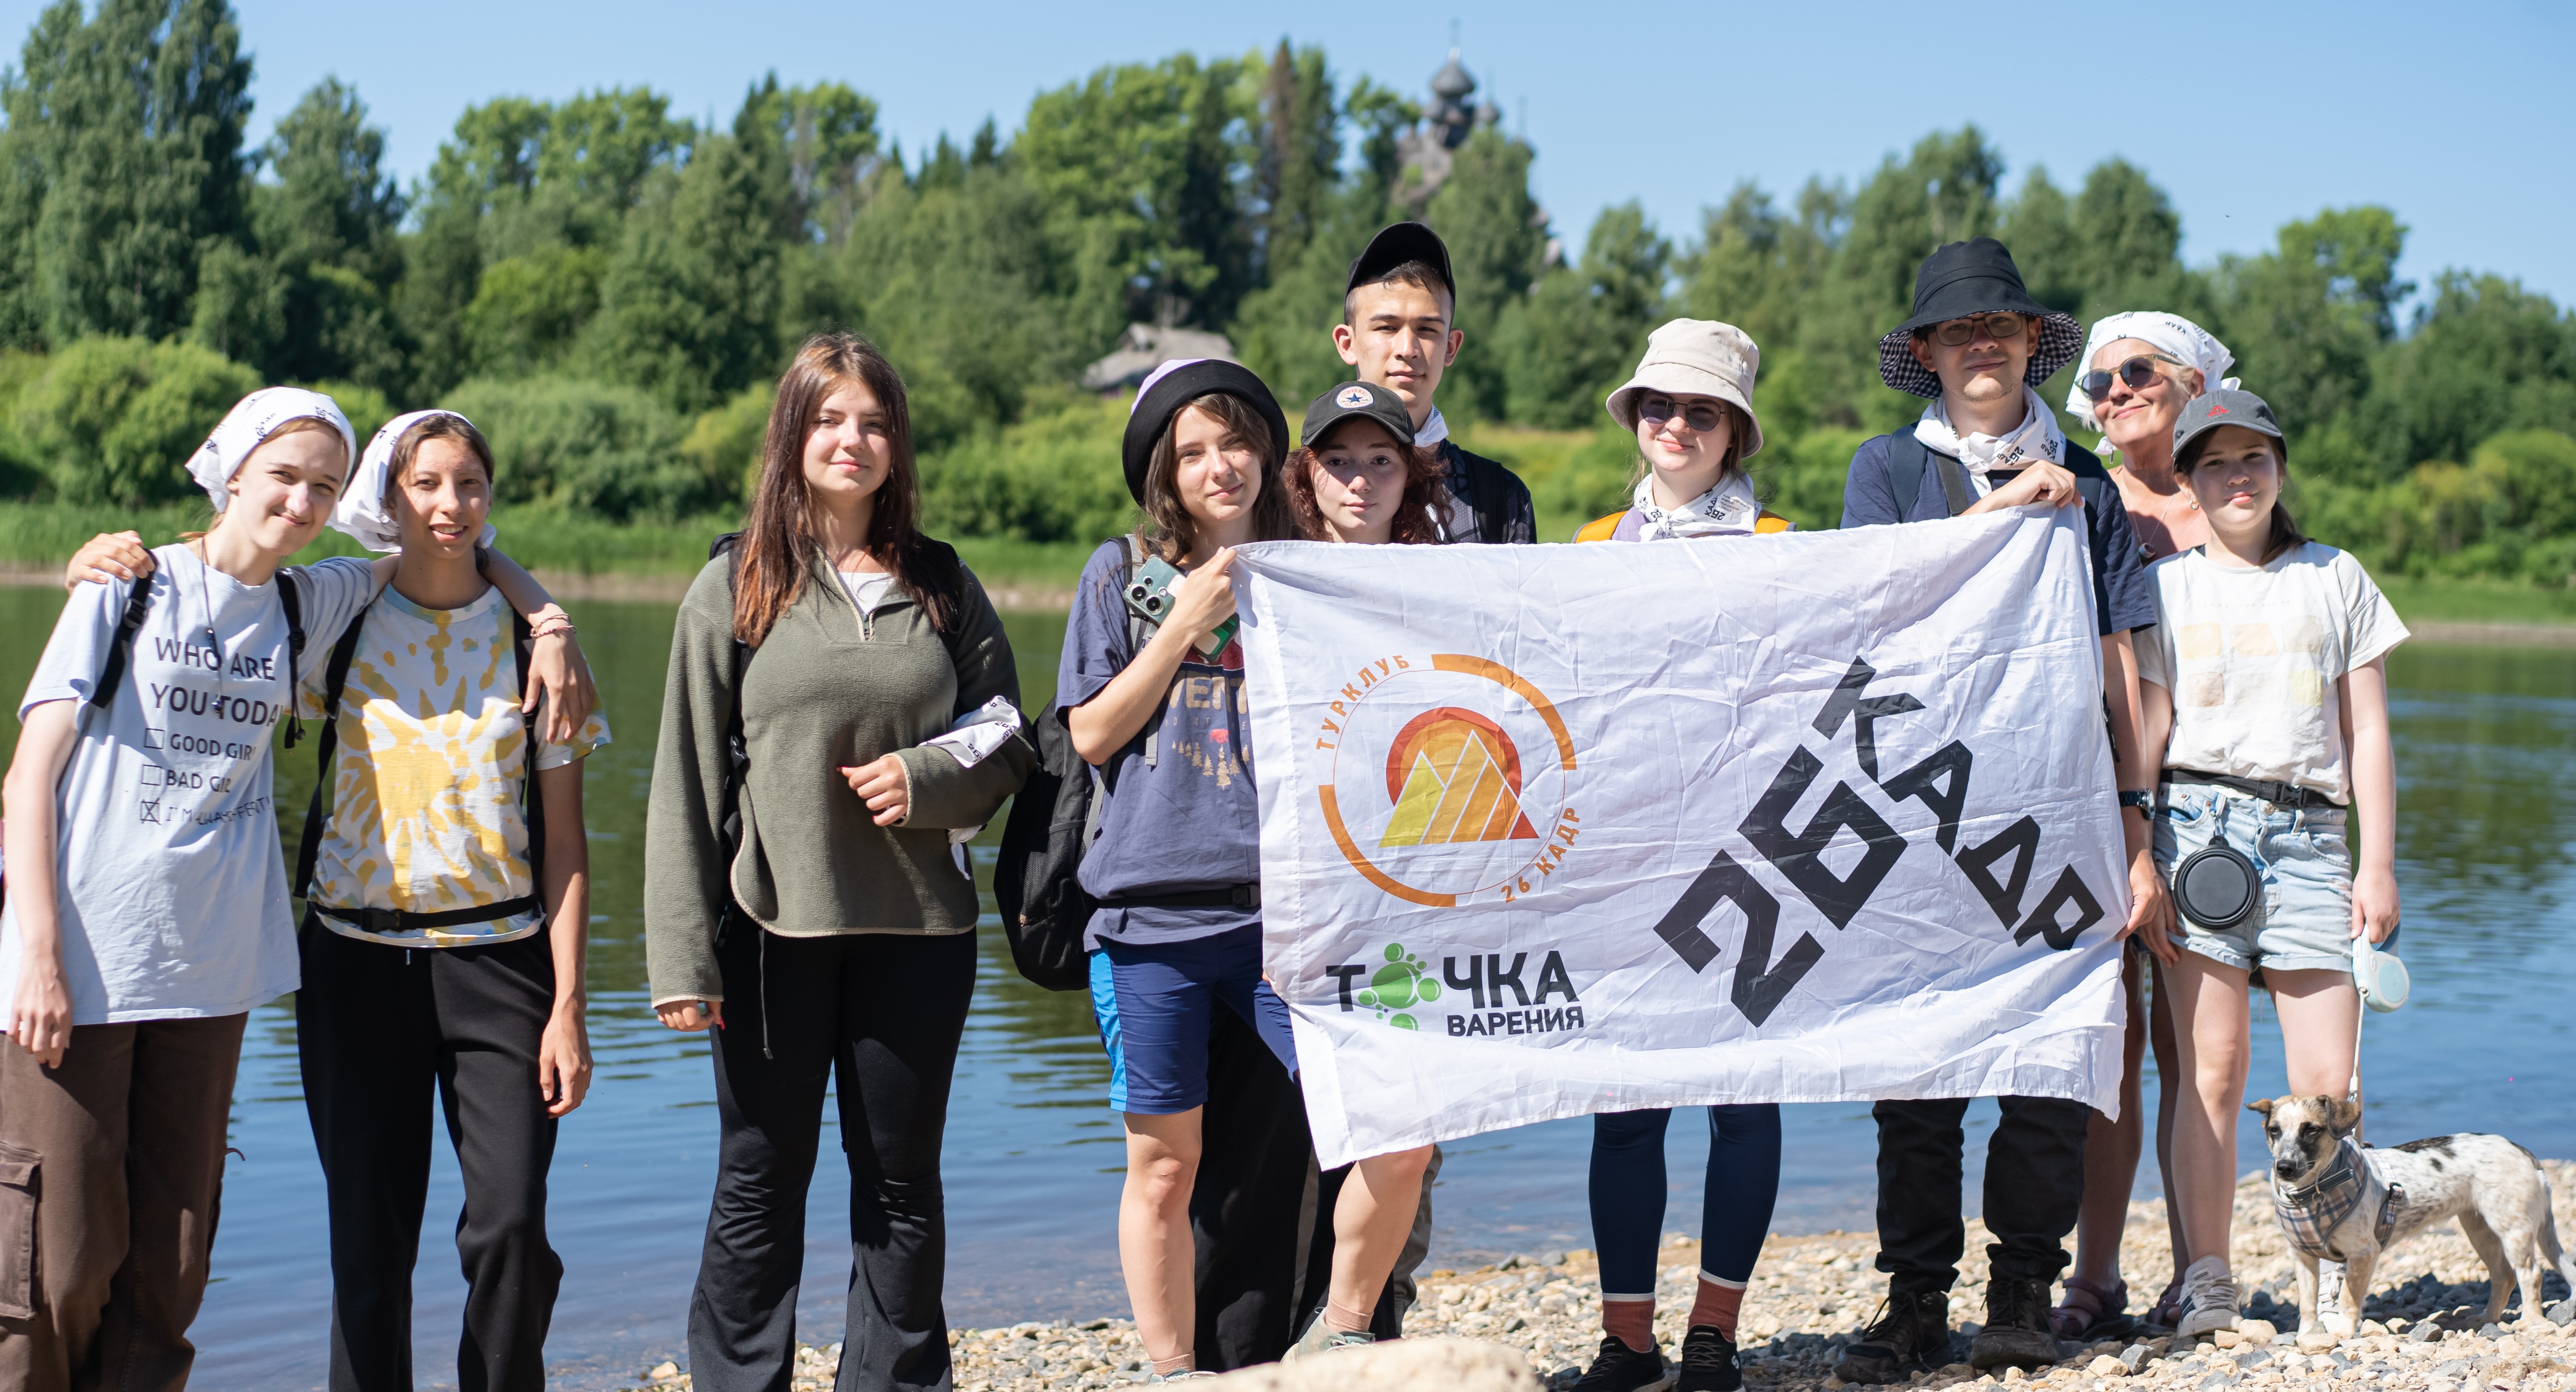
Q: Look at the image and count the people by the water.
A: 10